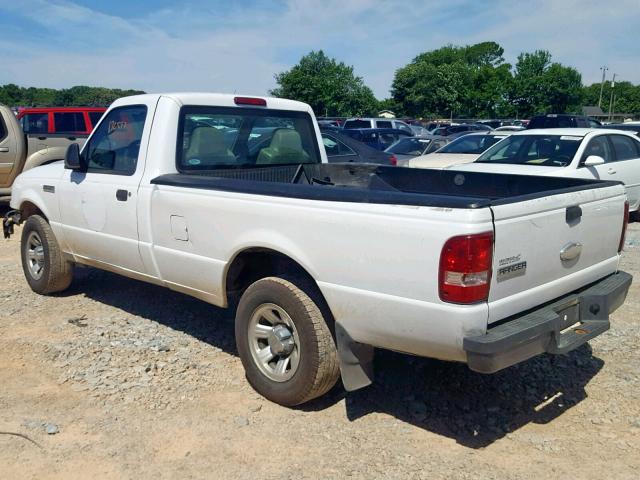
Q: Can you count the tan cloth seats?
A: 2